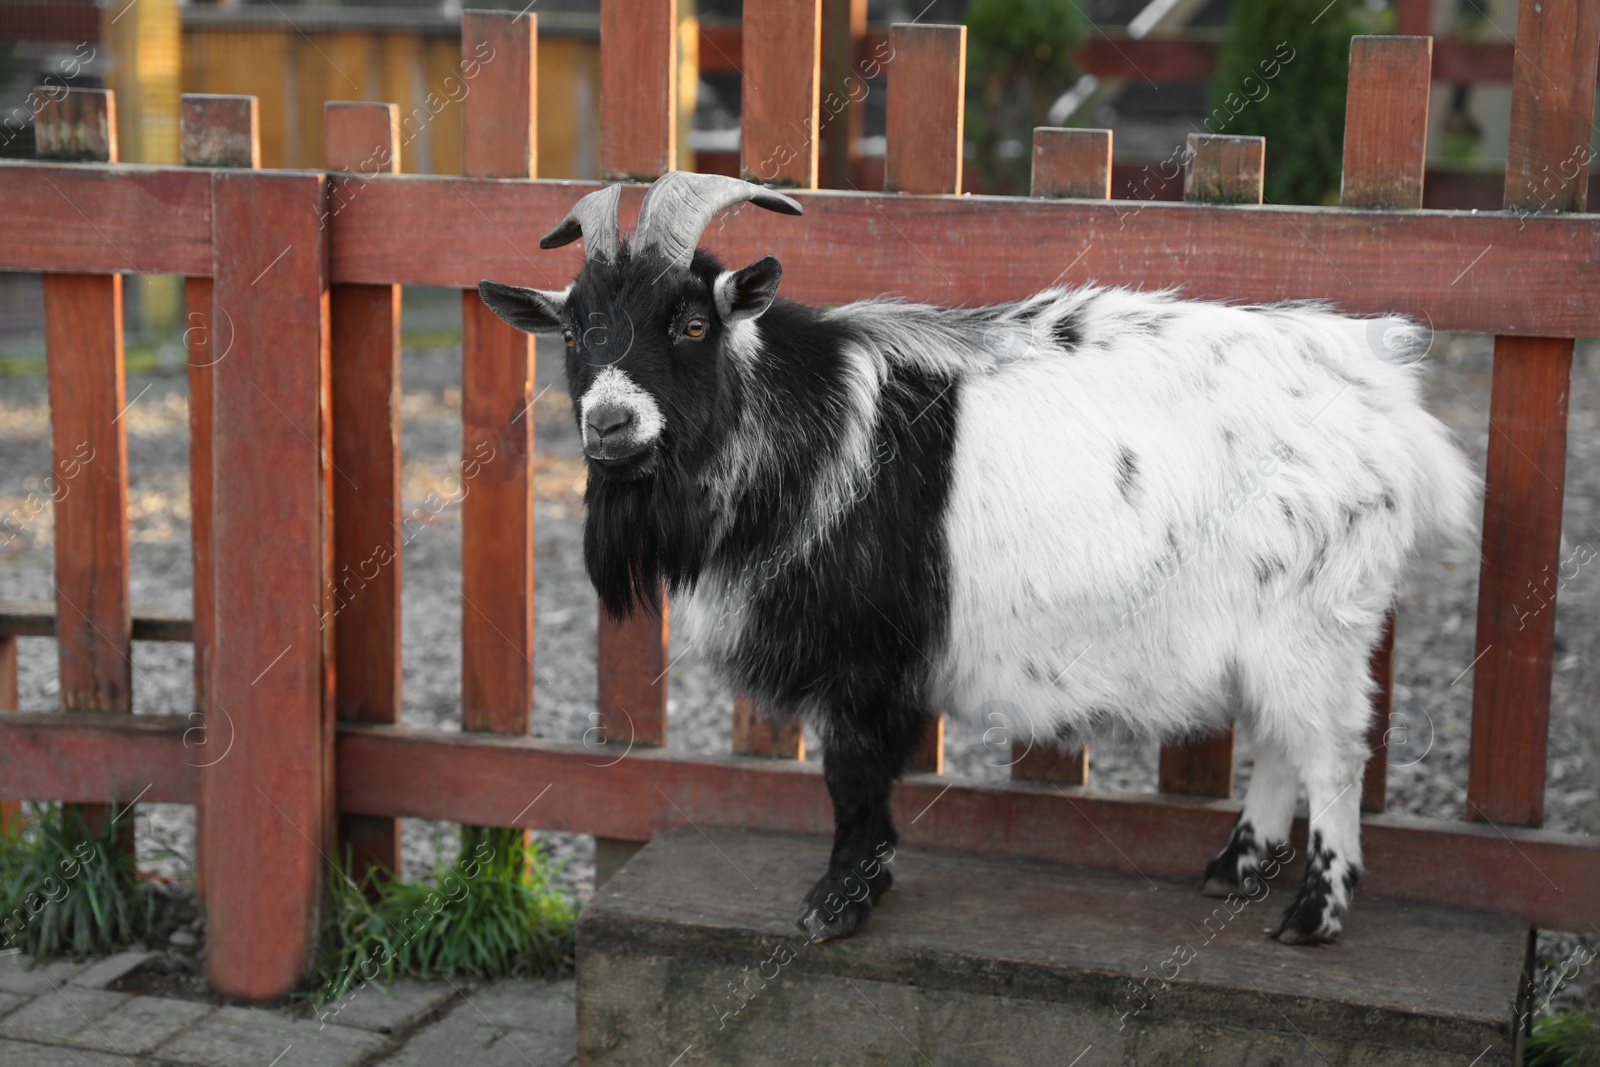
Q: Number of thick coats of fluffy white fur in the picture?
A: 1